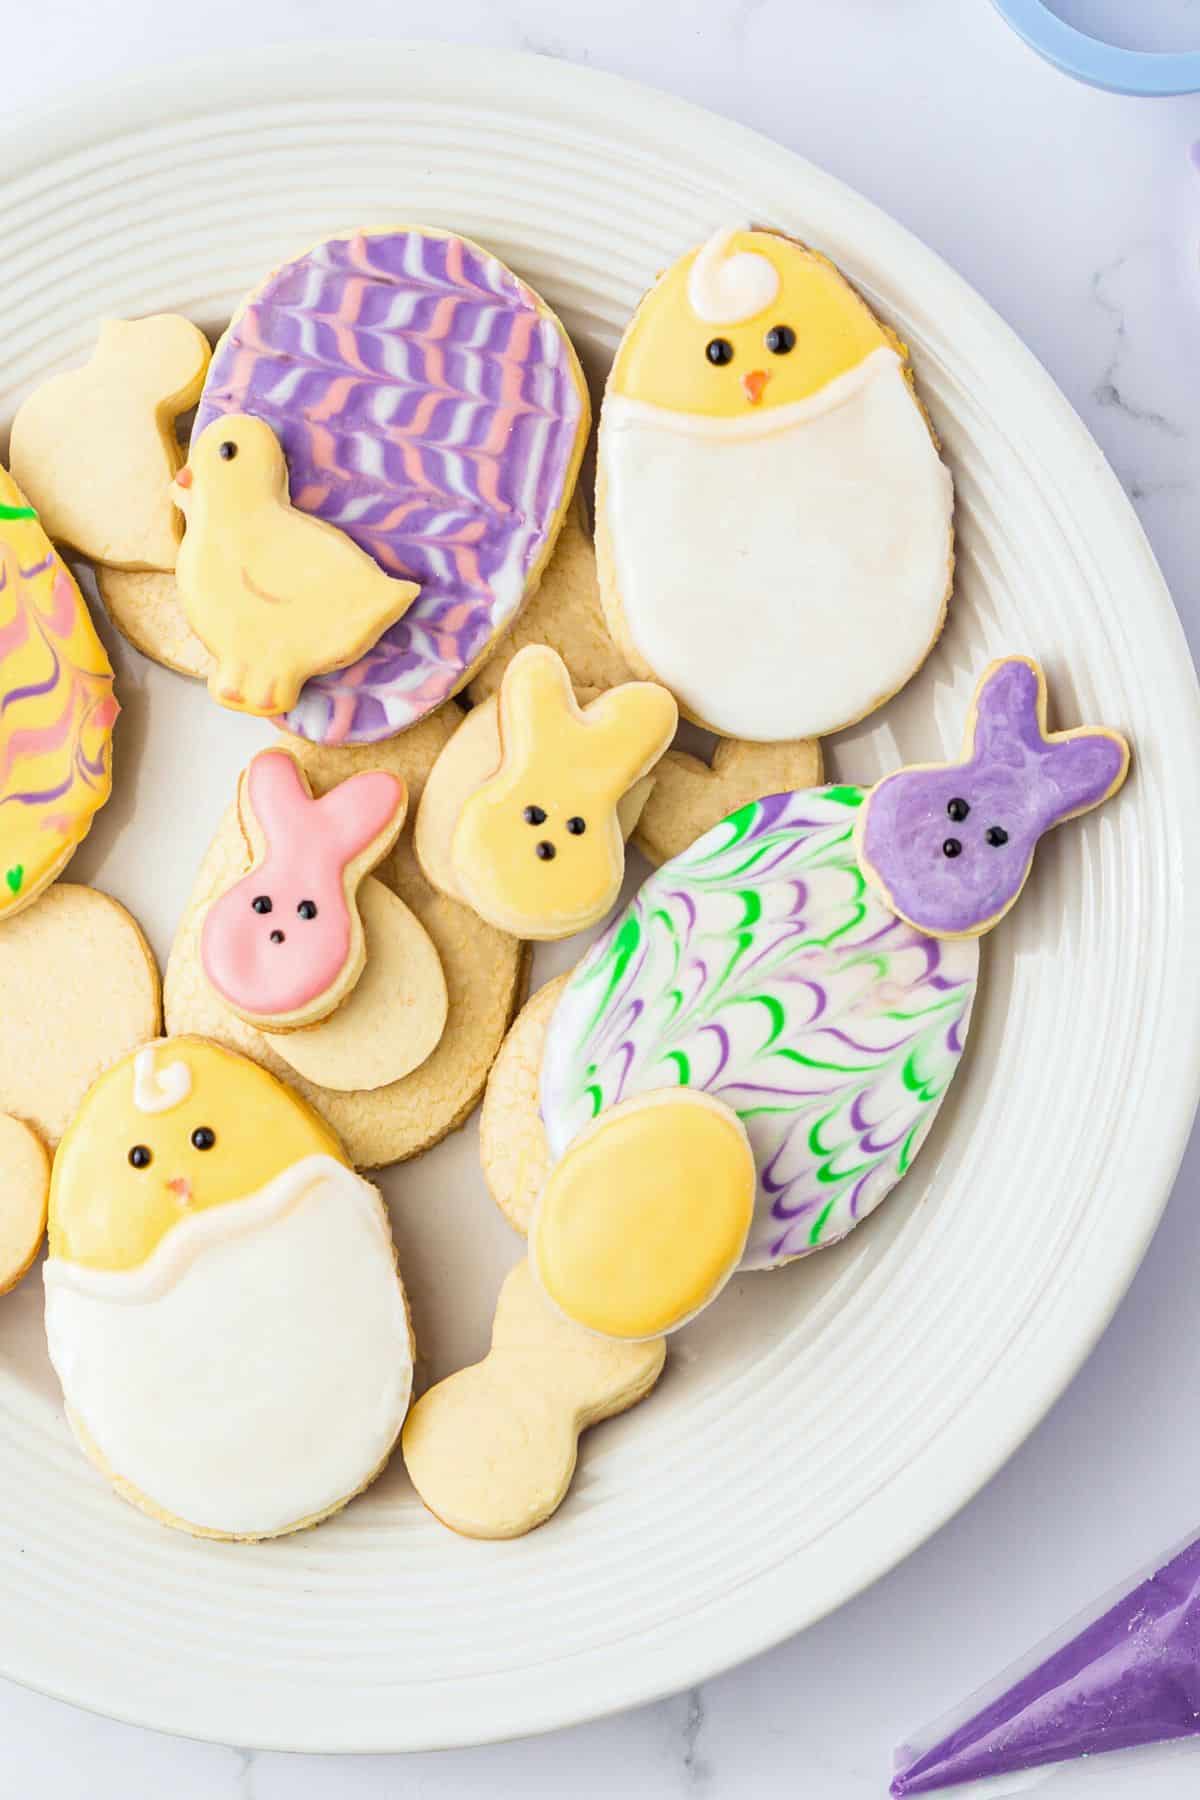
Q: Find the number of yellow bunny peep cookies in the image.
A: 1